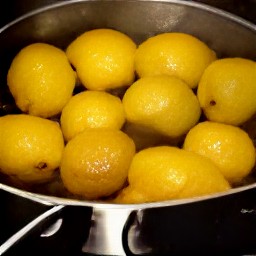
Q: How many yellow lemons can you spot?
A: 10